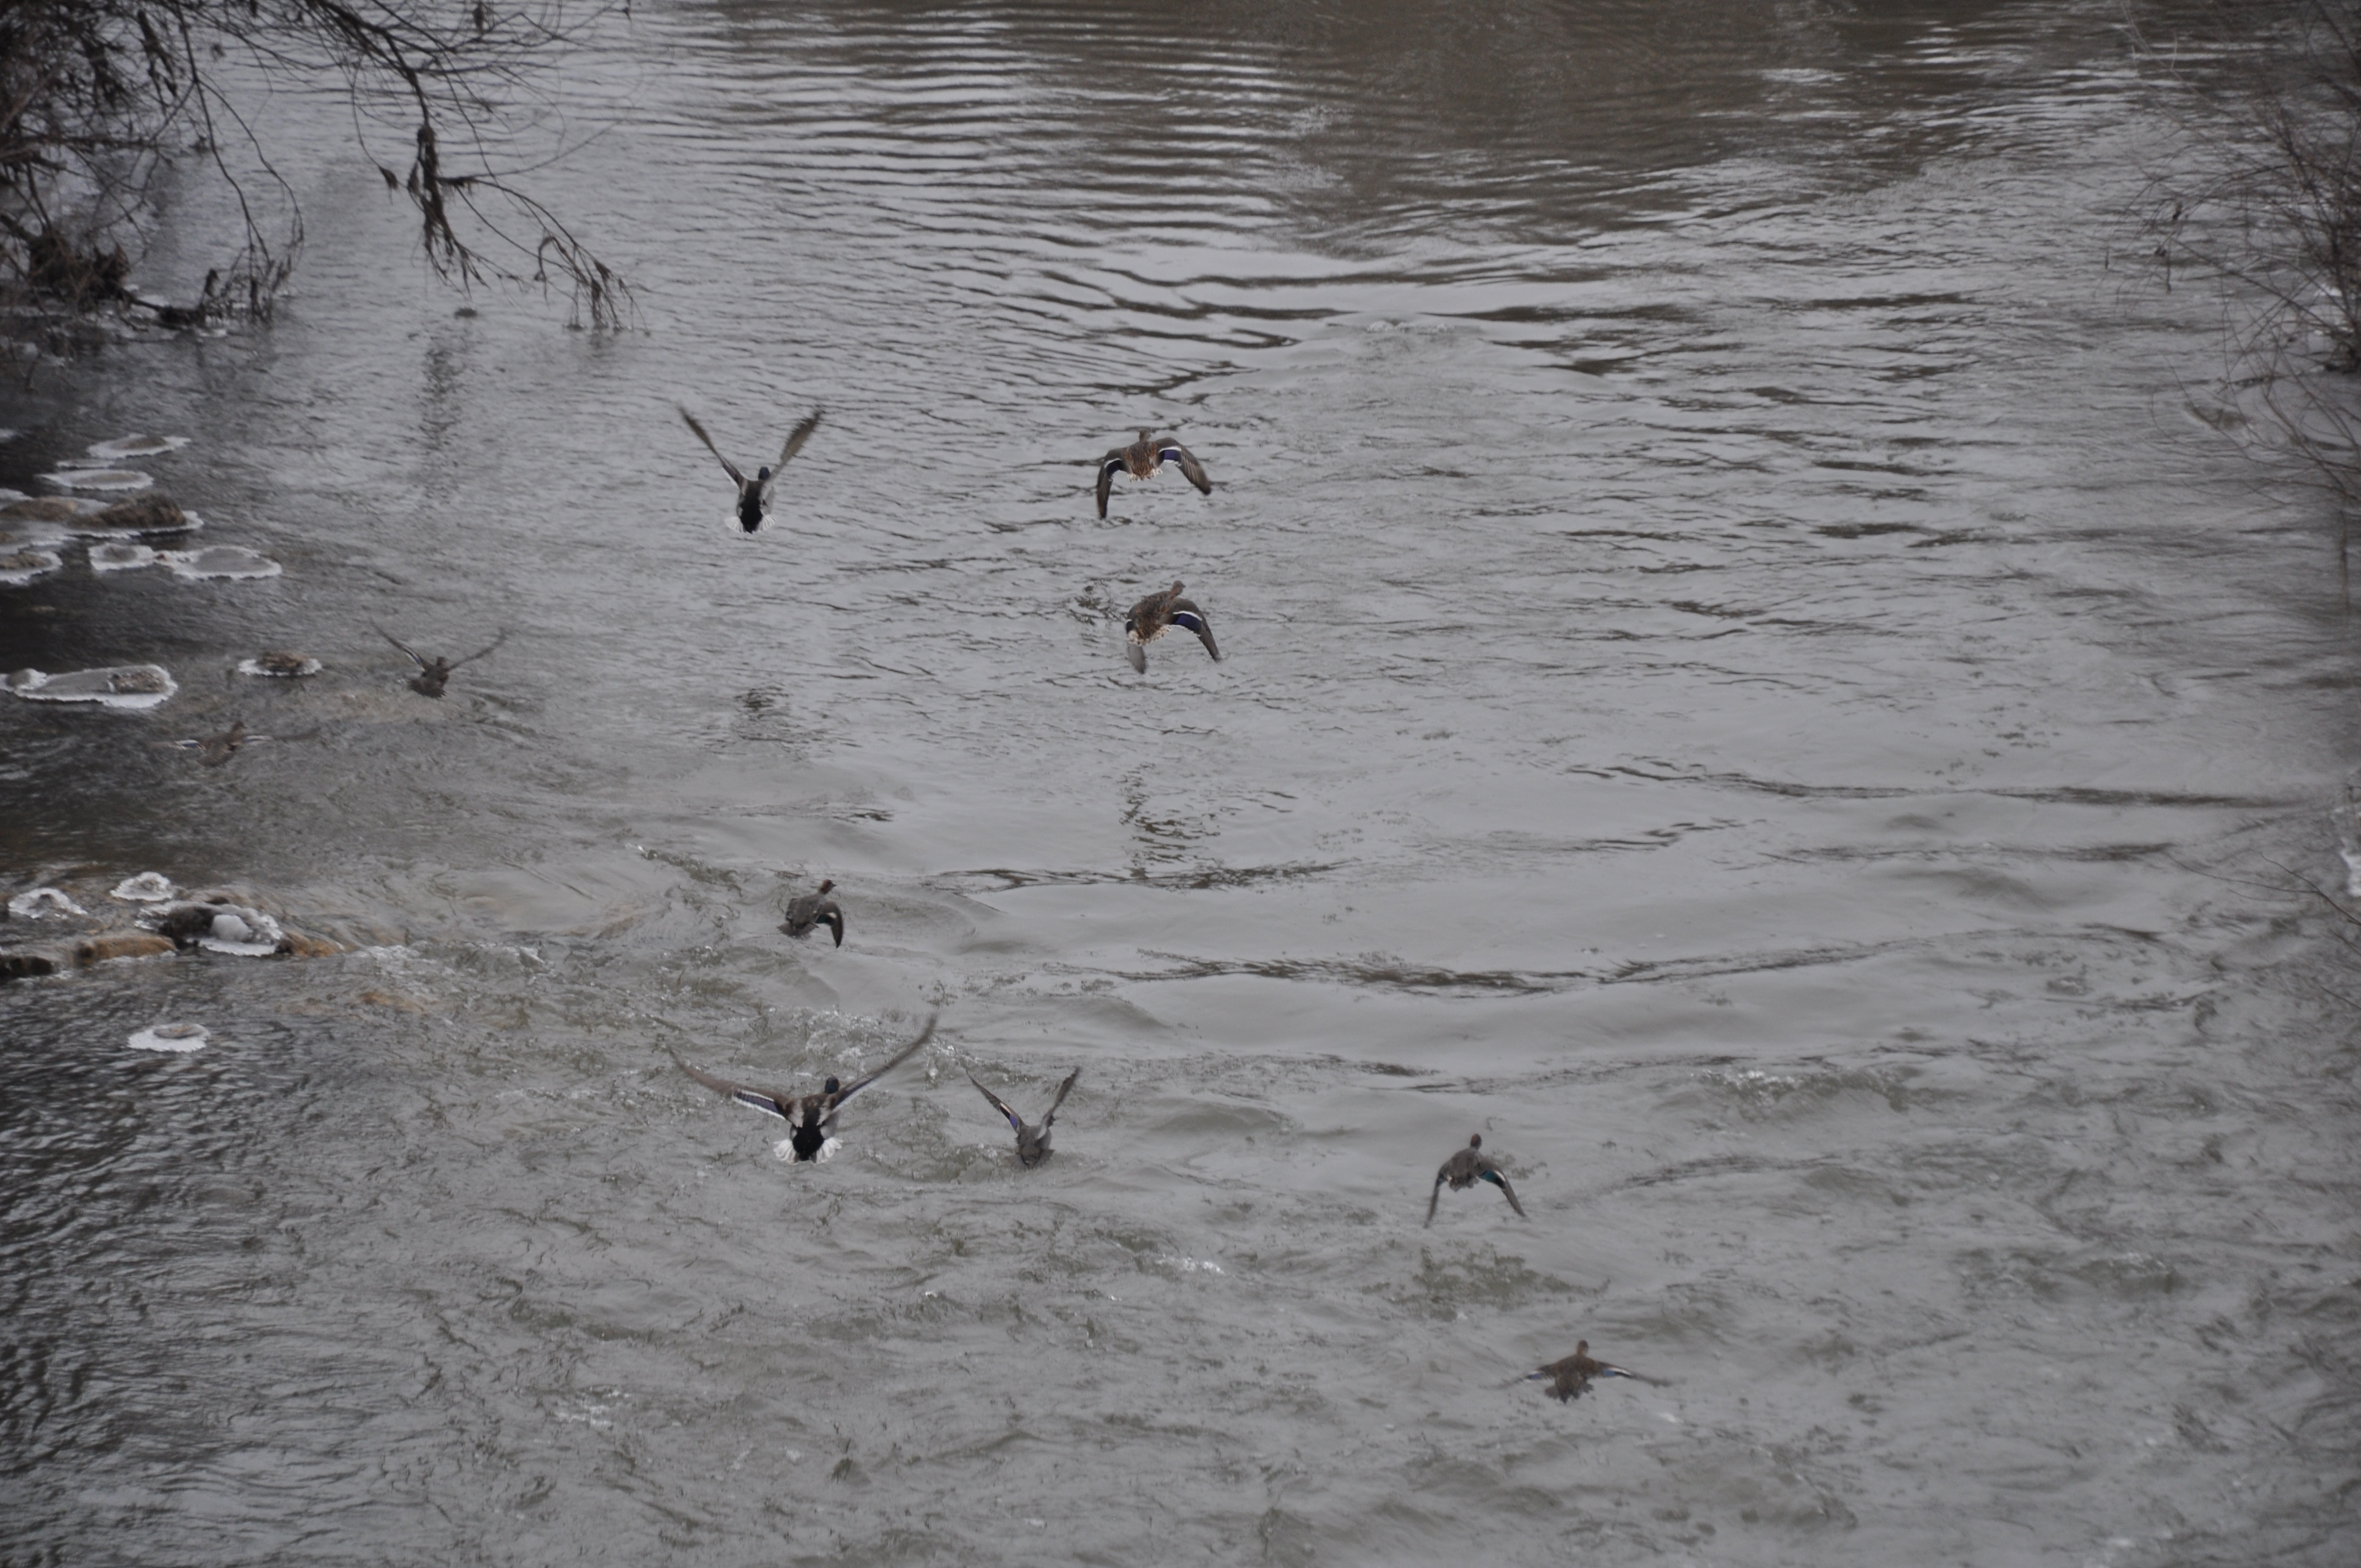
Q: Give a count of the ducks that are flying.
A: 10